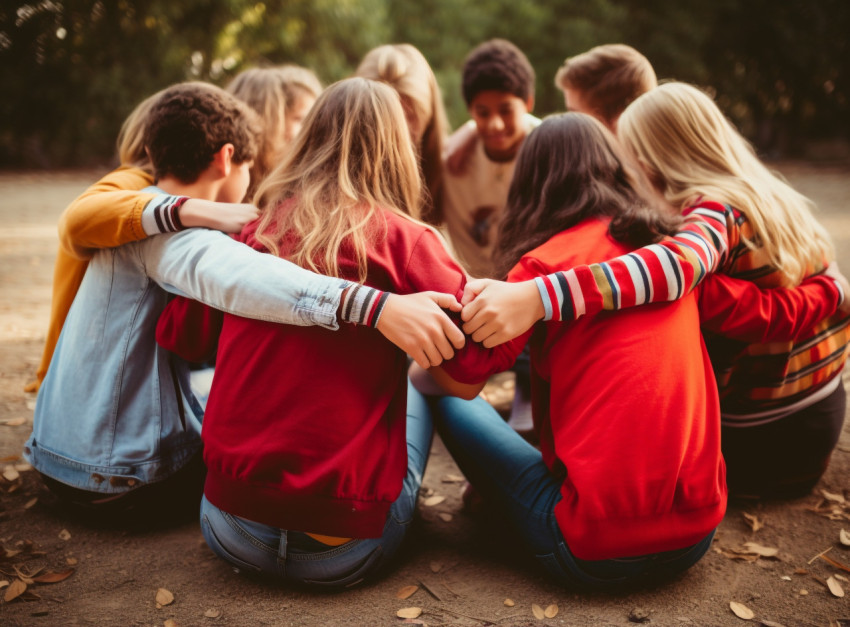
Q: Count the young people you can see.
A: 9